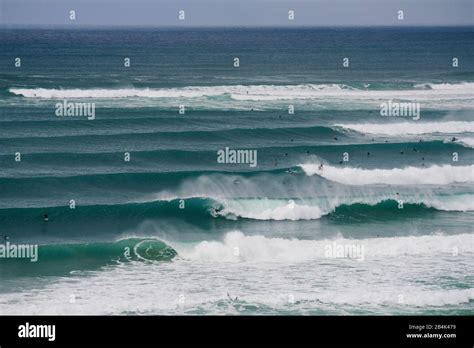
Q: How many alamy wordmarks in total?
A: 6